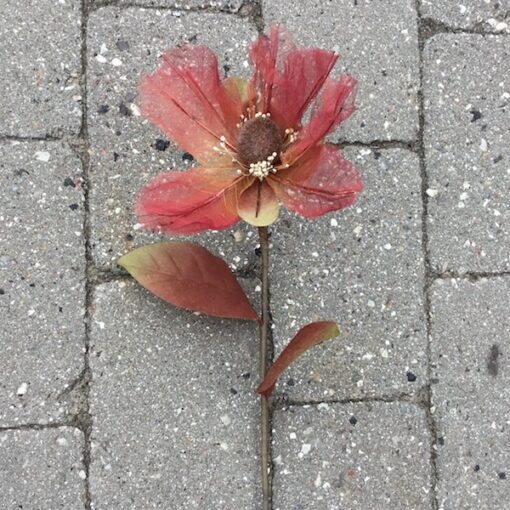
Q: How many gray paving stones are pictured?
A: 12